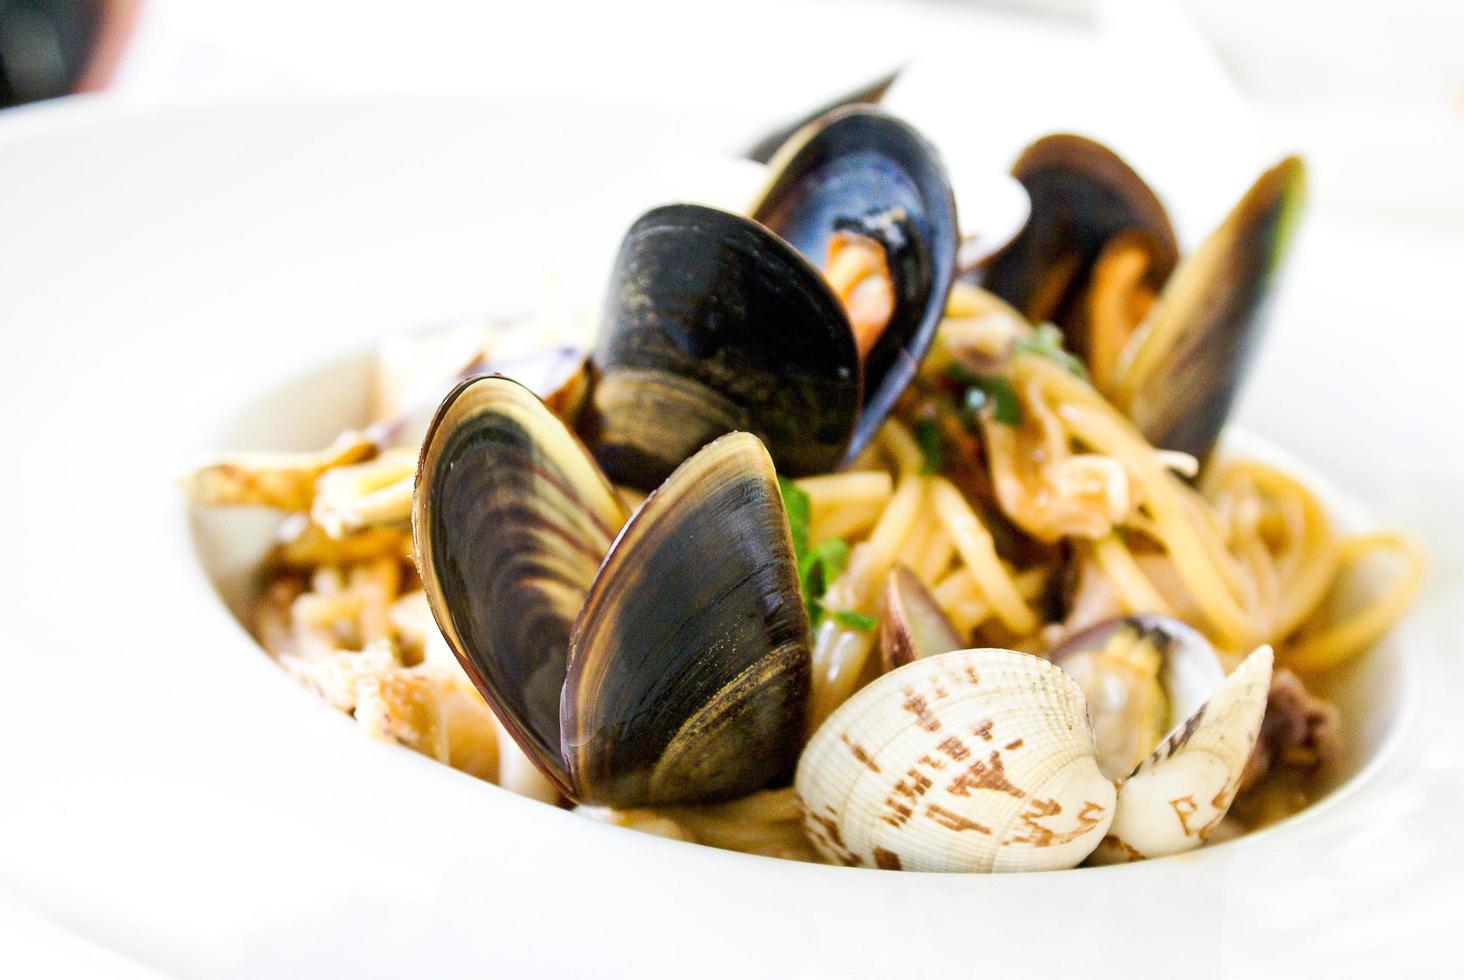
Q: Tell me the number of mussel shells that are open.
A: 3